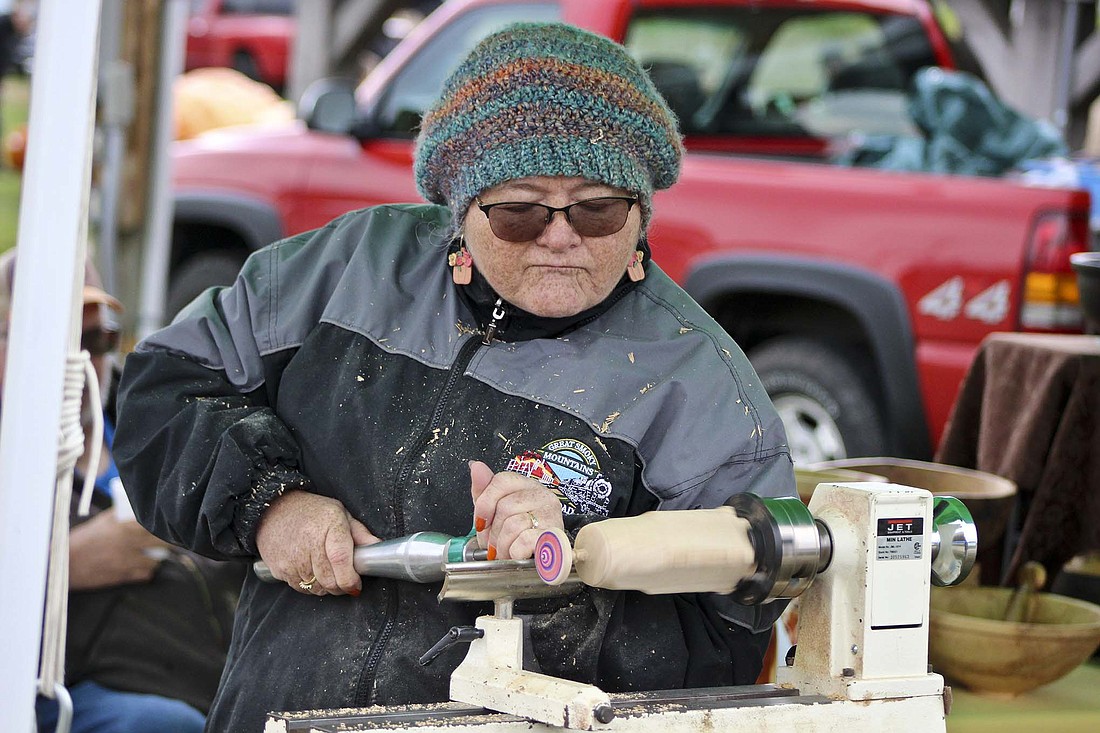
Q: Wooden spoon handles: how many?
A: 1